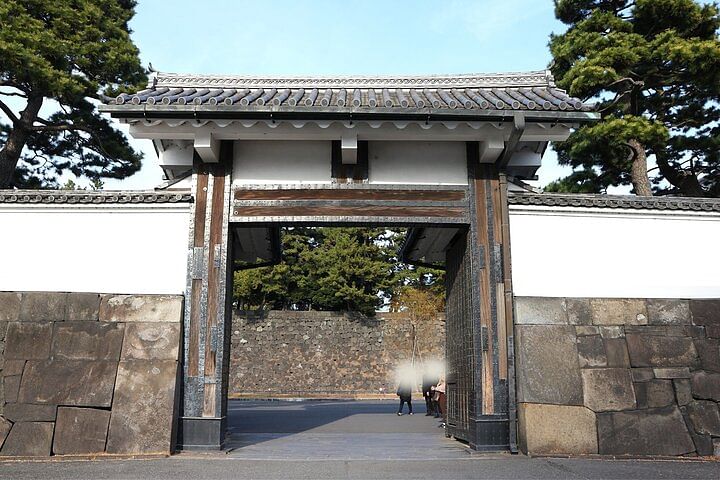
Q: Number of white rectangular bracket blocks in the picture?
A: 3